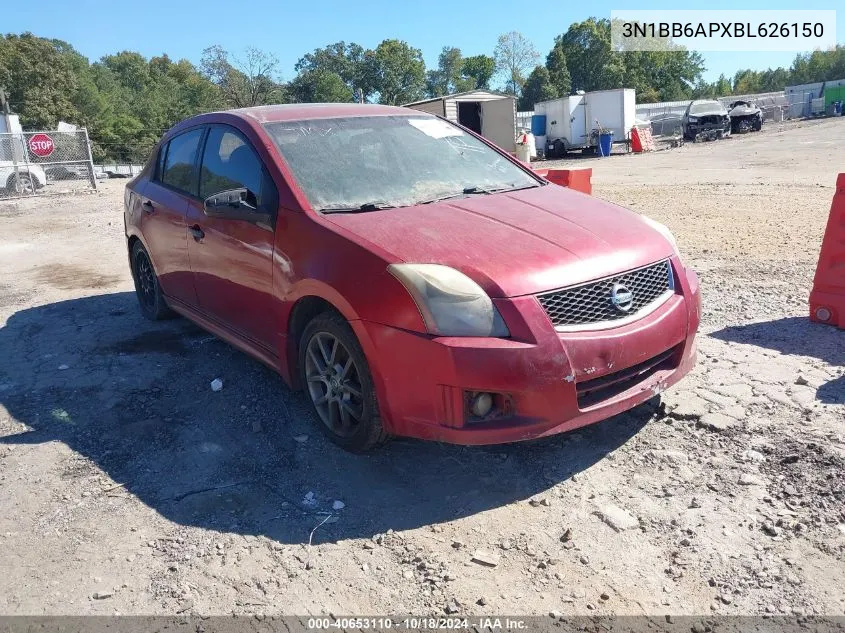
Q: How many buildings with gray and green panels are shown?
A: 1